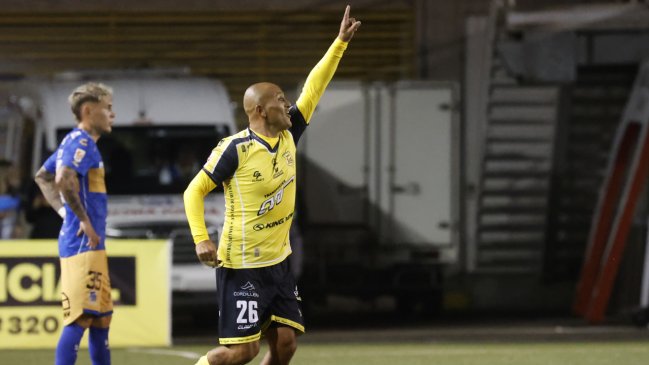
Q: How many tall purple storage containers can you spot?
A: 0